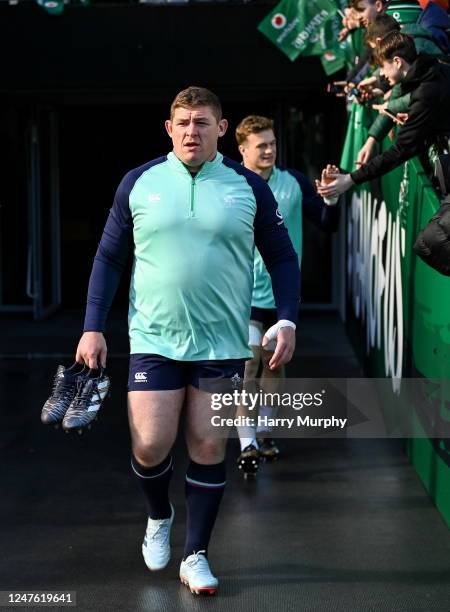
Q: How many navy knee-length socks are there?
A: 2